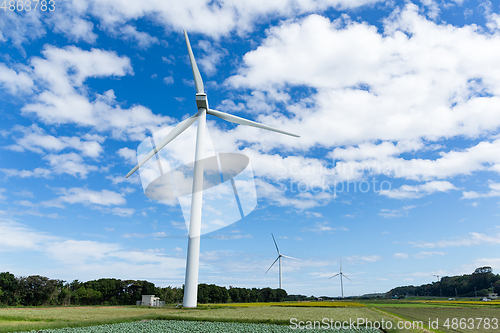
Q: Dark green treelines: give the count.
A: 2